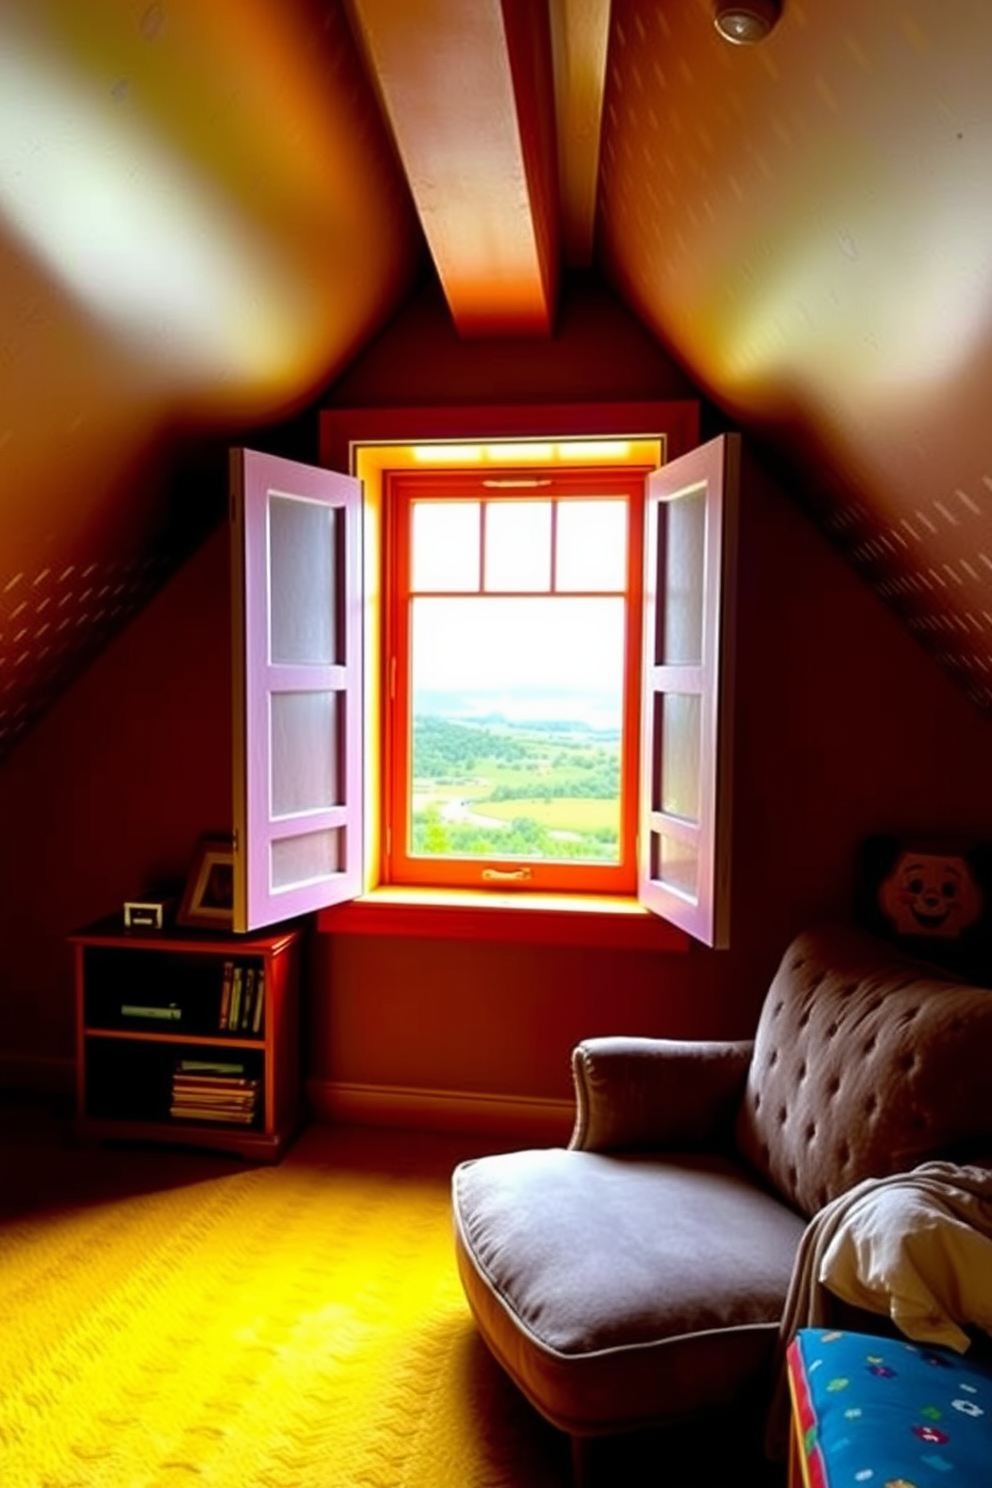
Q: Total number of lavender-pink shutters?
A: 2